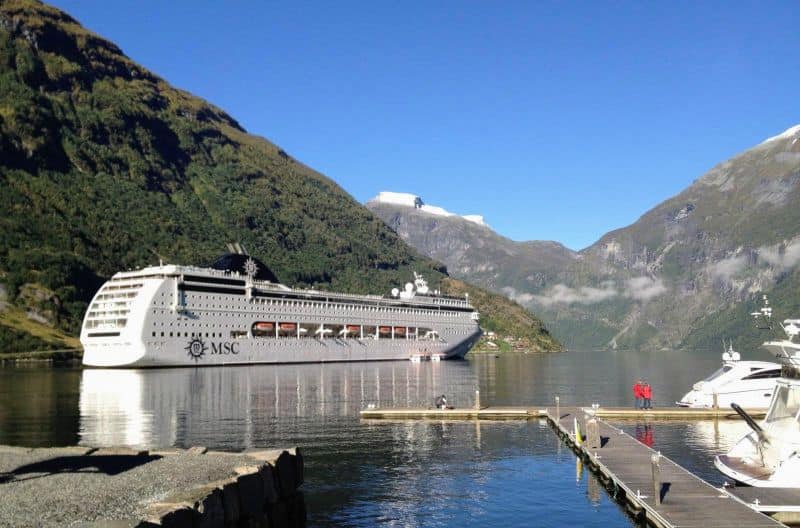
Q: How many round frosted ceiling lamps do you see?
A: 0